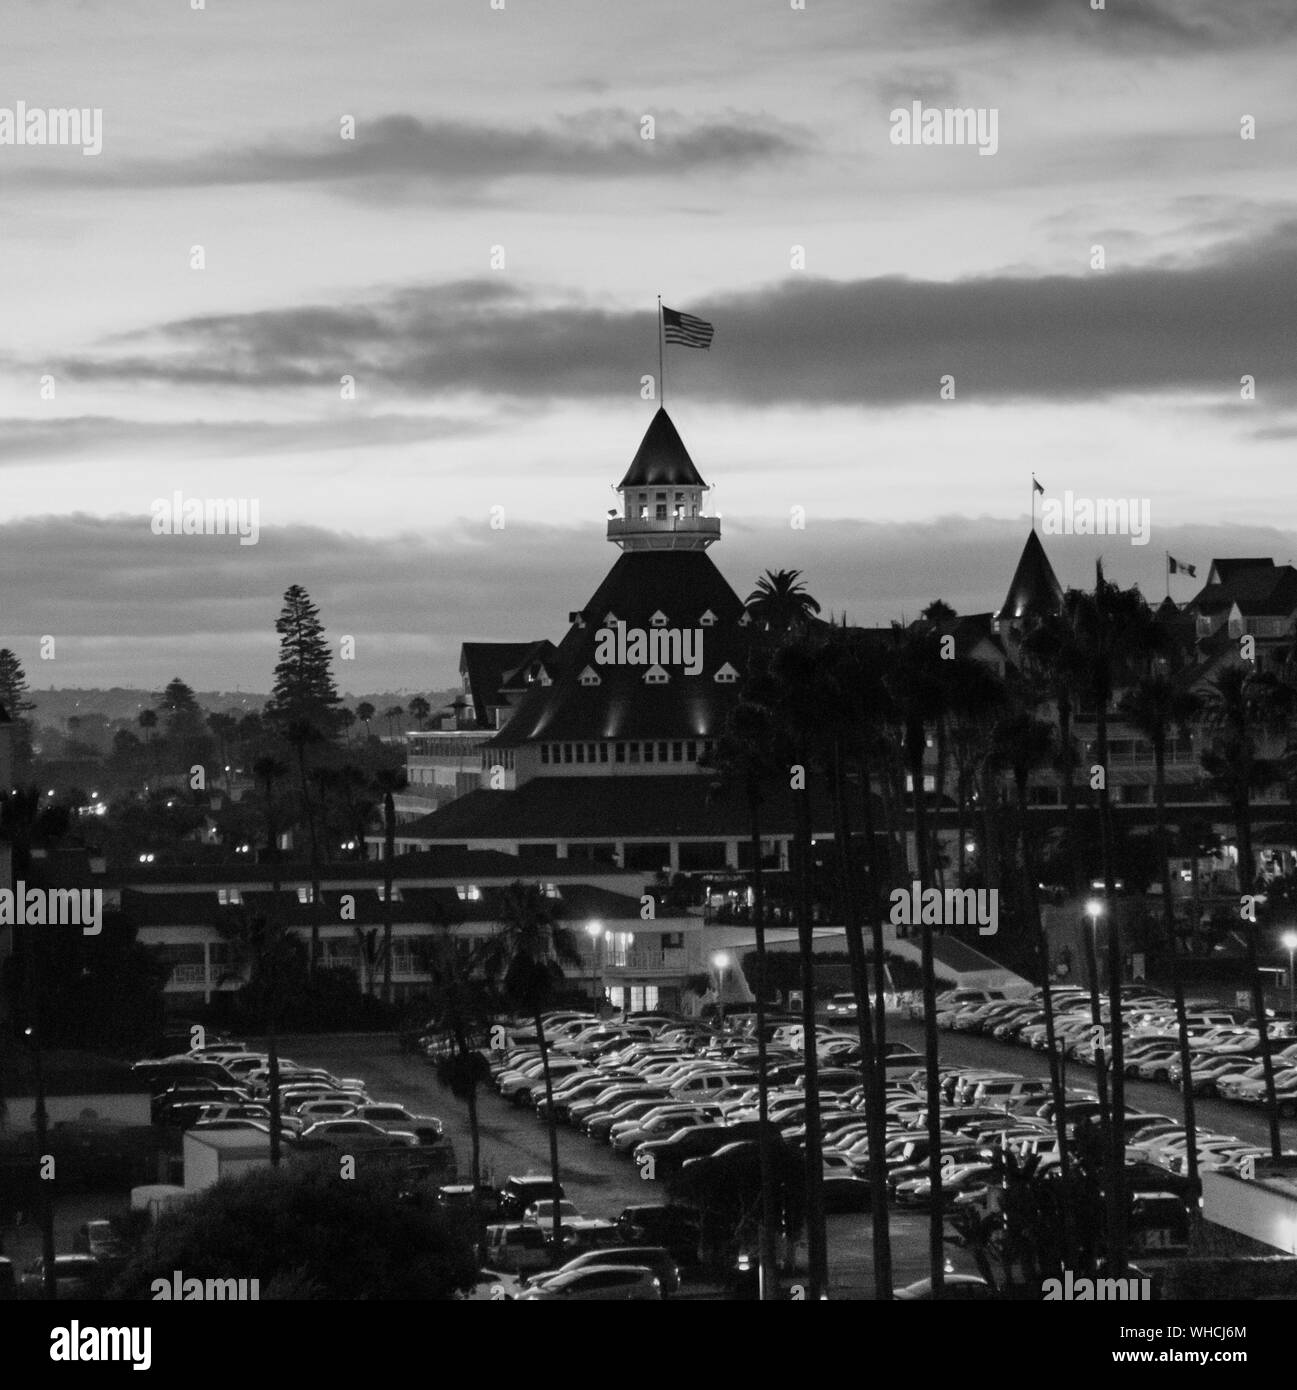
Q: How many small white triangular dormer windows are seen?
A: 9